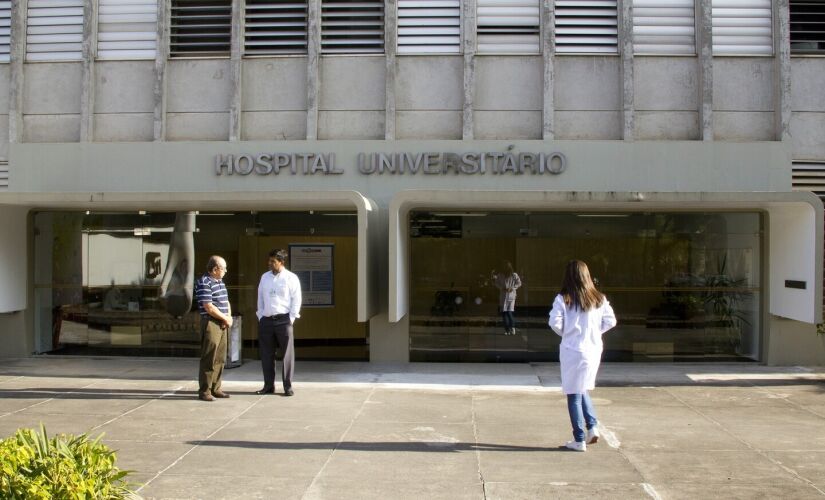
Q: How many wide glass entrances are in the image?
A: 2